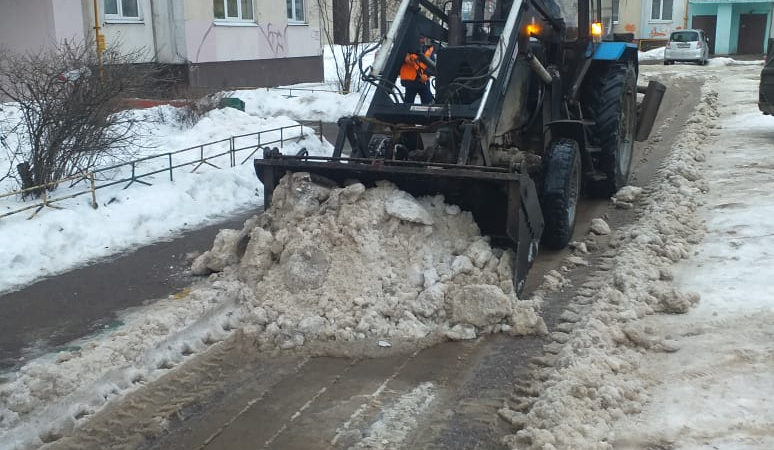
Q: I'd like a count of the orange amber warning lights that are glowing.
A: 2